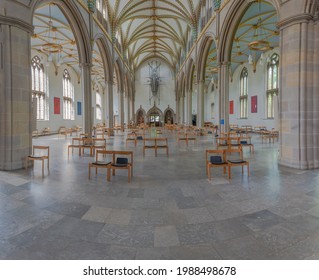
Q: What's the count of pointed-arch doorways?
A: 3